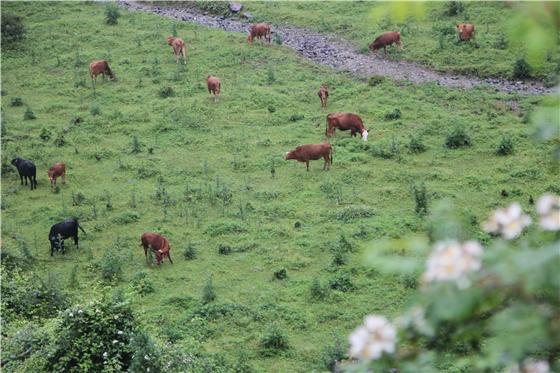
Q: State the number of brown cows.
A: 11